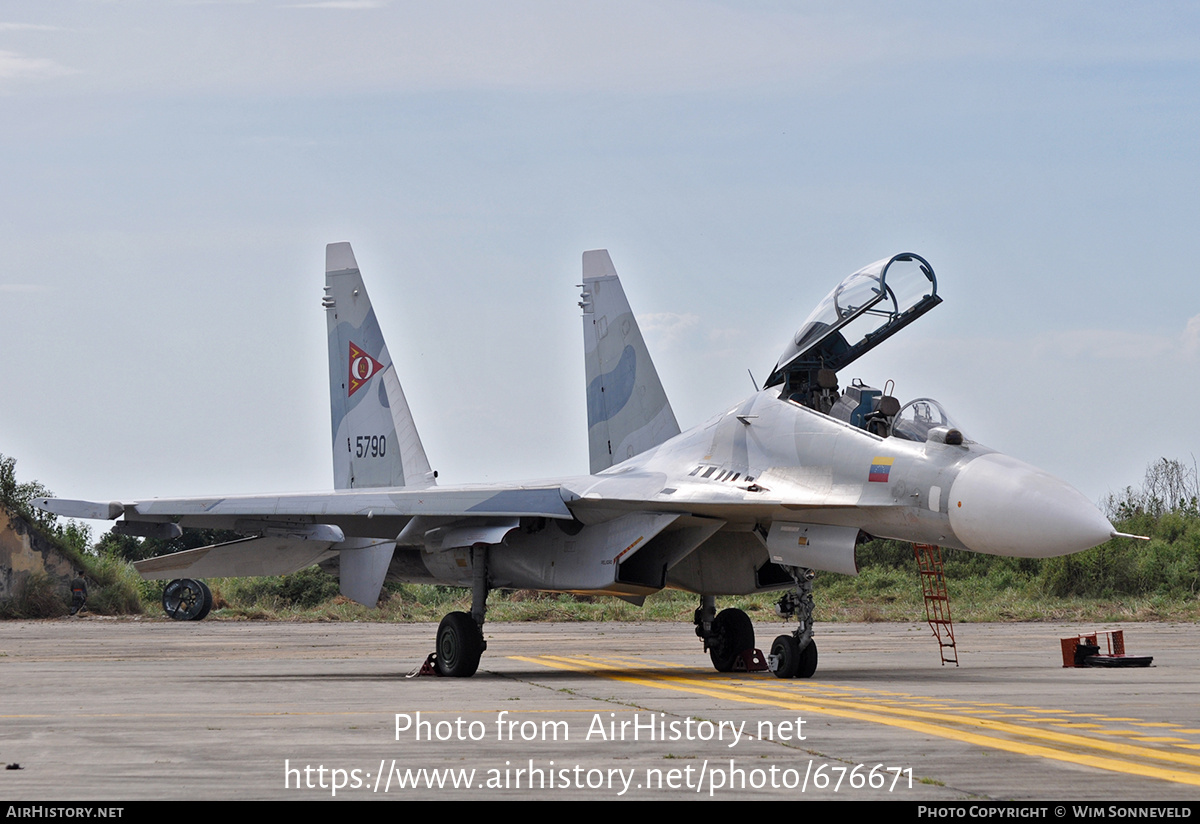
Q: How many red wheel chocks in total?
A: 2